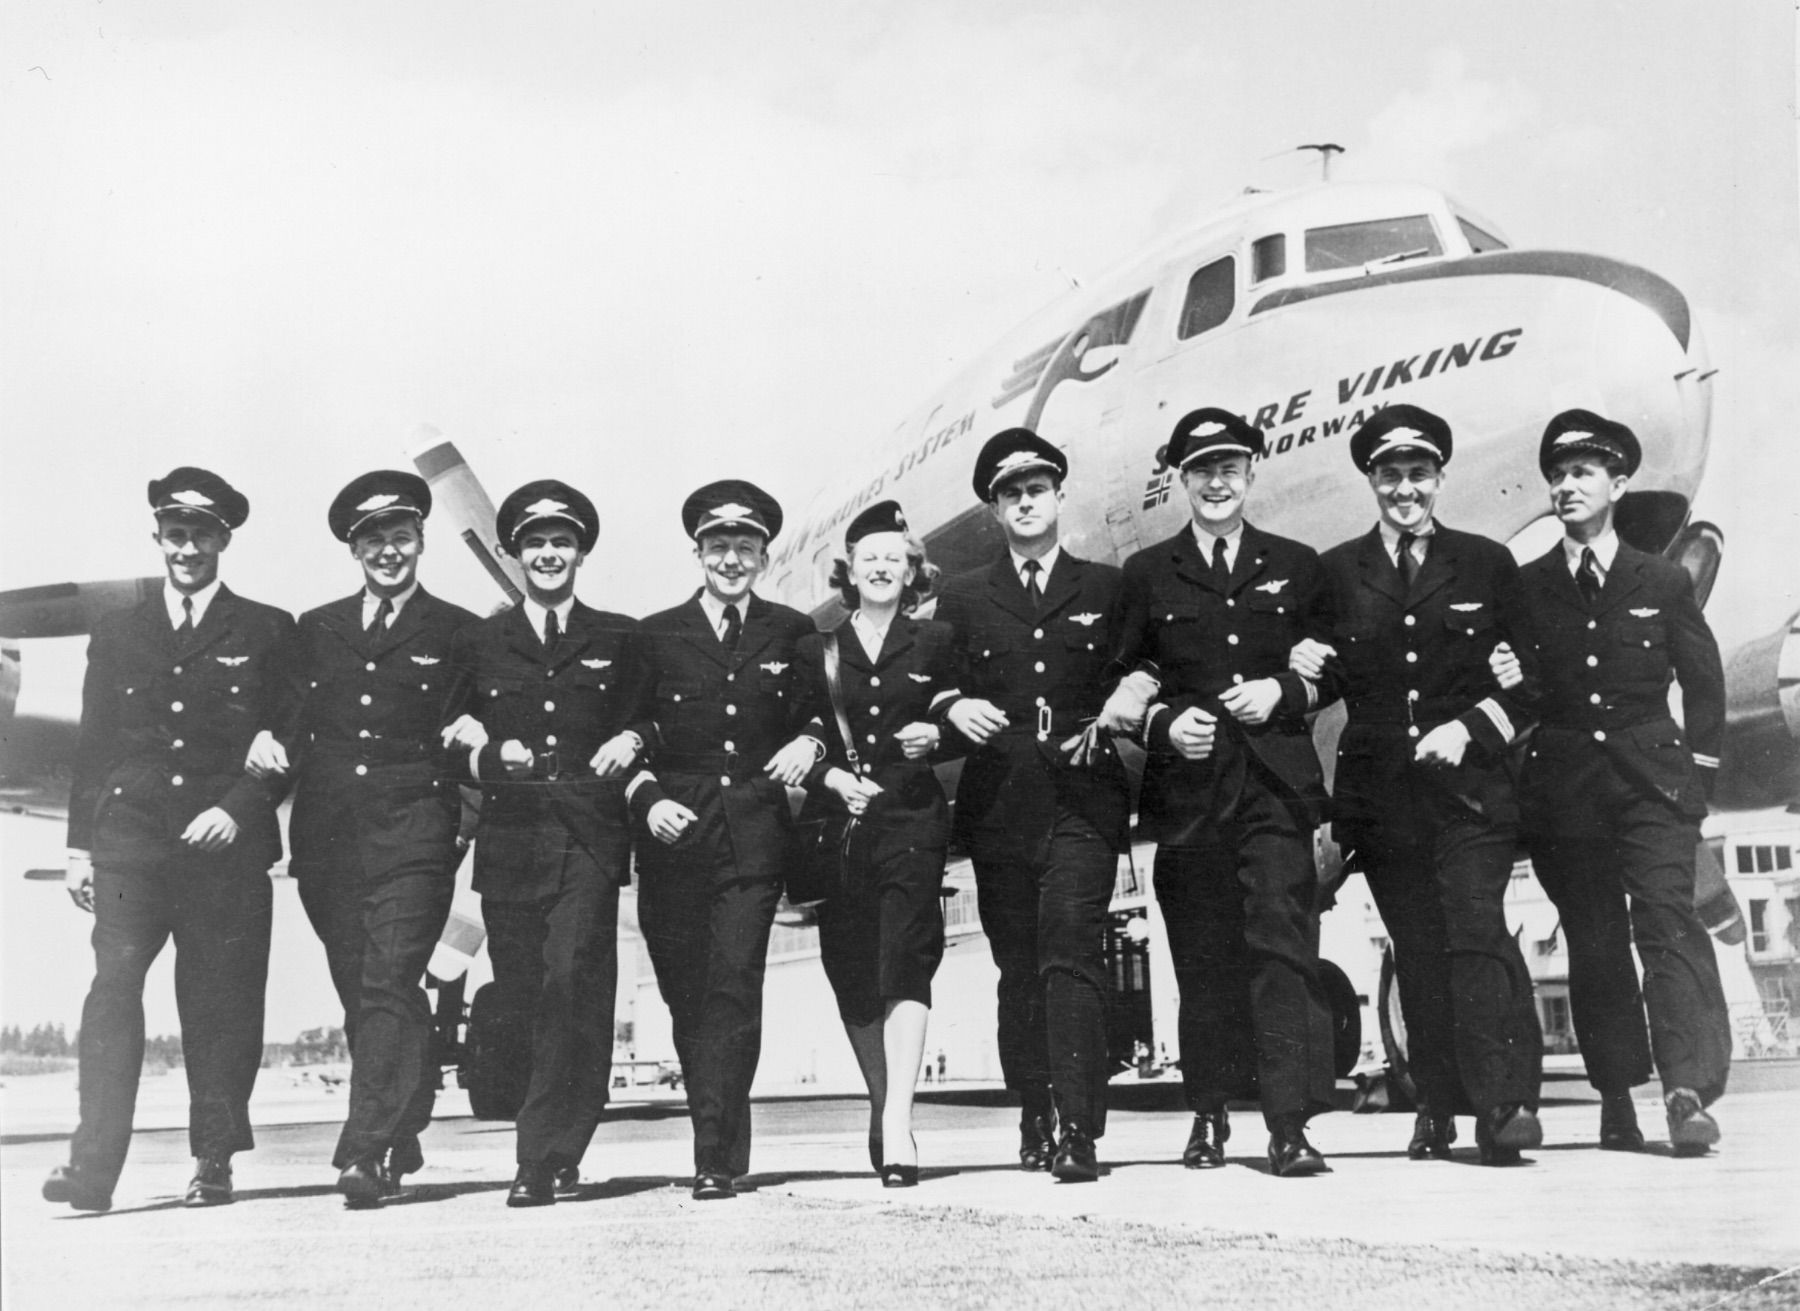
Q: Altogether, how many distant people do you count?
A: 2